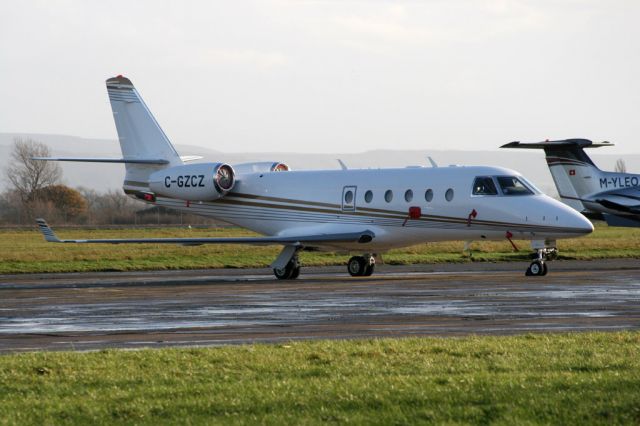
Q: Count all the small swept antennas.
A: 2